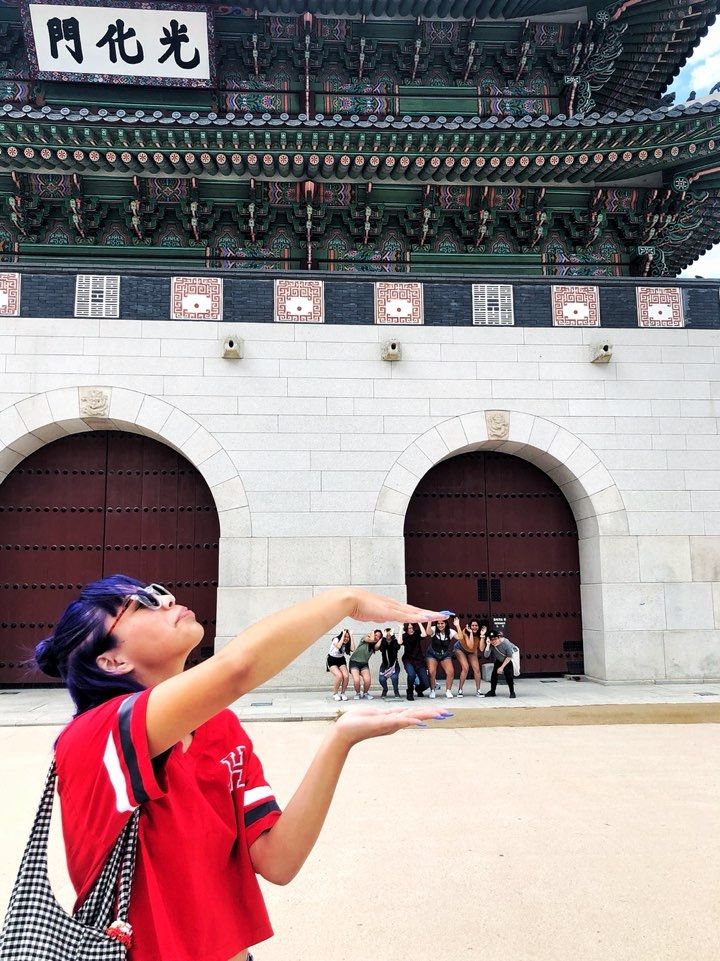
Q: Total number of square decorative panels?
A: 8